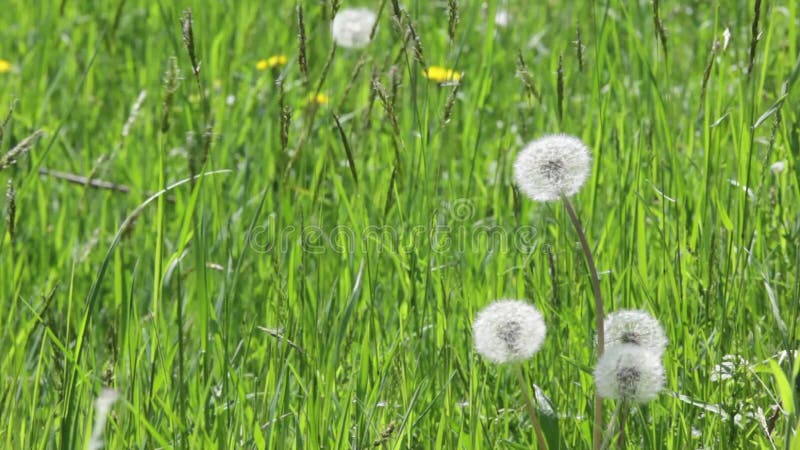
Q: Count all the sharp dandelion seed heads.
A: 4